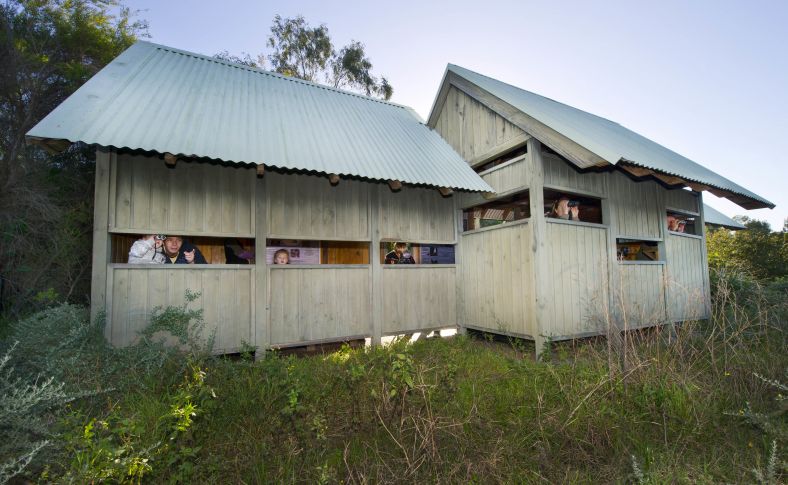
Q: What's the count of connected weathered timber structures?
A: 2